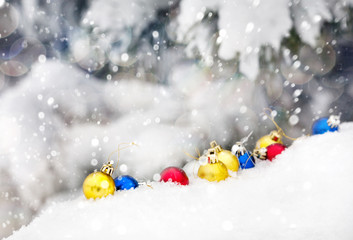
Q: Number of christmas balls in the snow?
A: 9